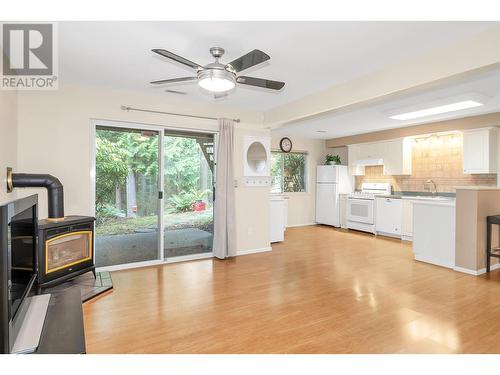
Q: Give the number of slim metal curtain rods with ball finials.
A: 1